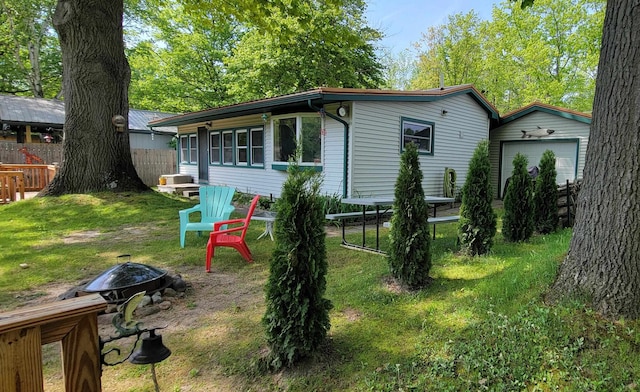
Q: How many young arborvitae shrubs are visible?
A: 5